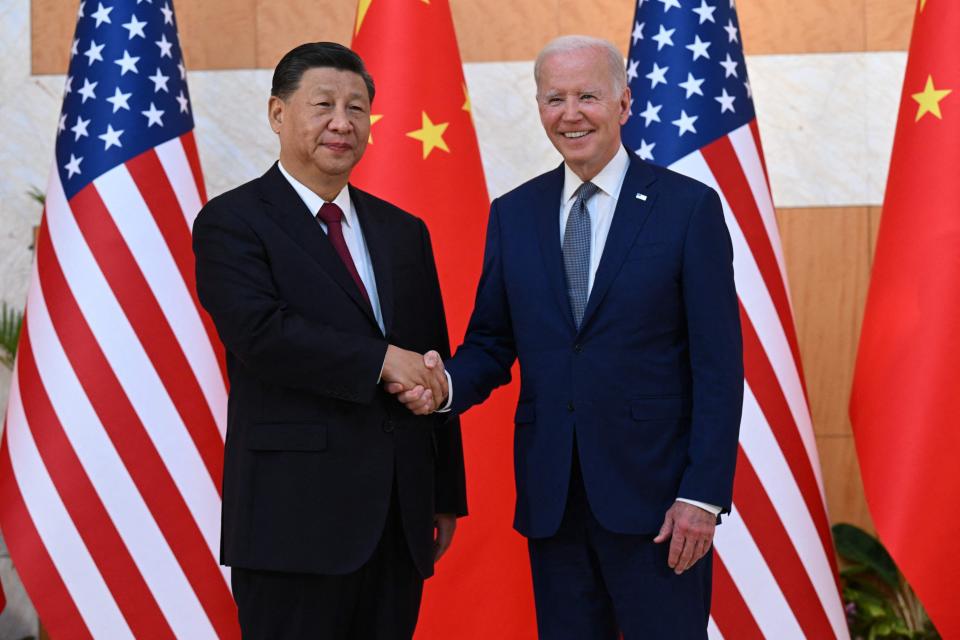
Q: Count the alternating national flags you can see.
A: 4